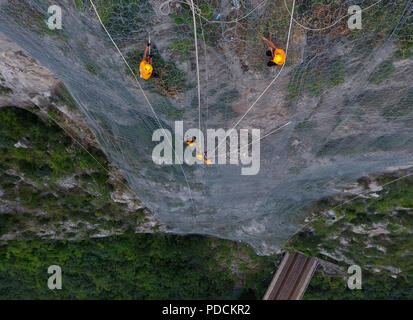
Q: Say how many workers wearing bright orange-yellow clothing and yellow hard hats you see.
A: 5